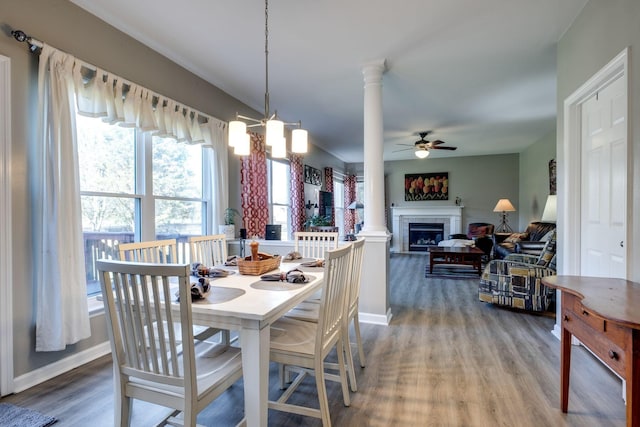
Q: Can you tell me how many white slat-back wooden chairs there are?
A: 6